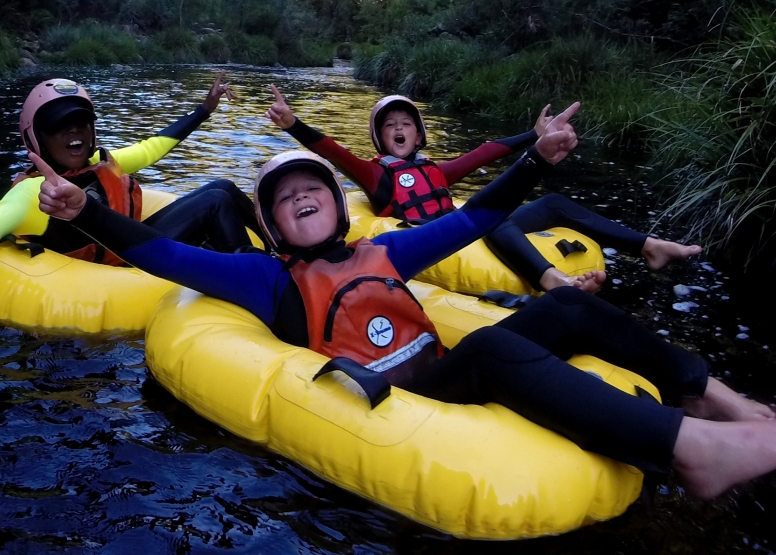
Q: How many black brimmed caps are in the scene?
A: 1